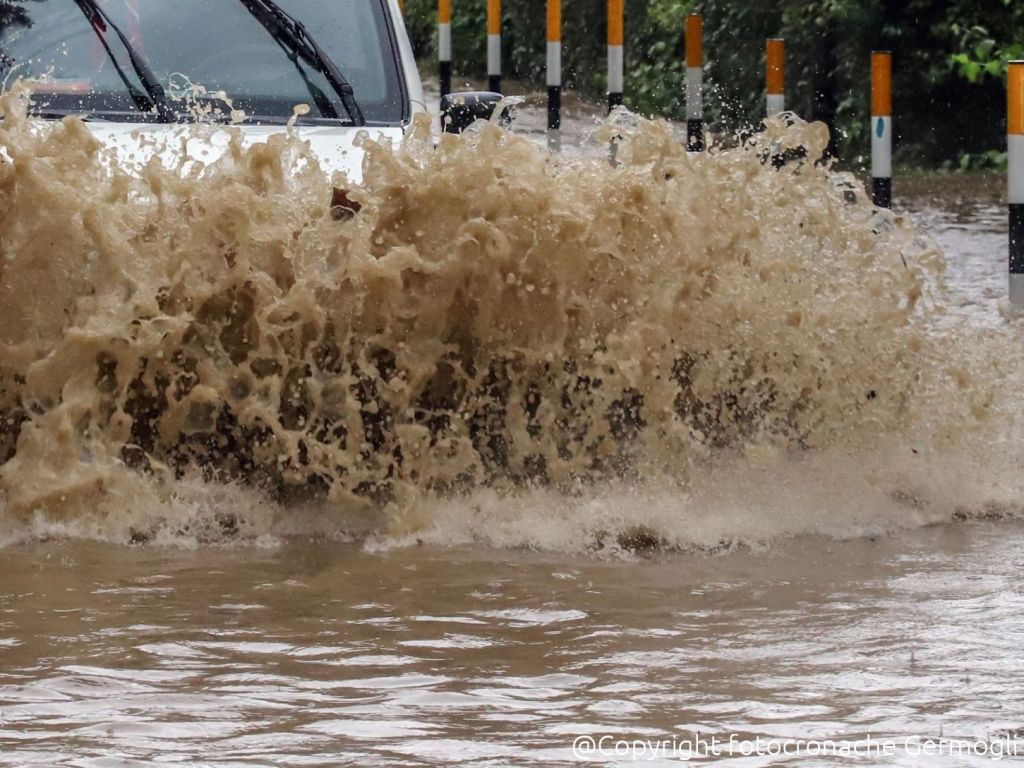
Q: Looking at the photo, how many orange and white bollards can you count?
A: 8